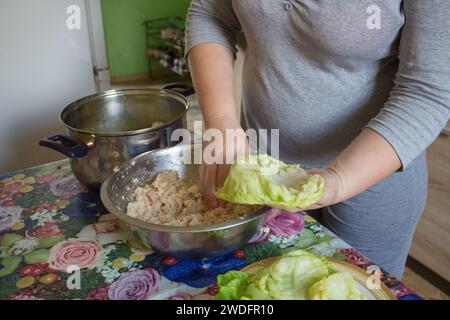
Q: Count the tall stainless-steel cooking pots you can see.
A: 1